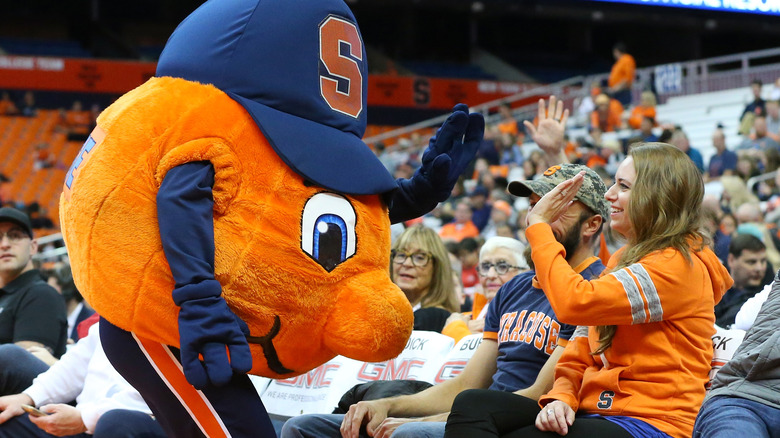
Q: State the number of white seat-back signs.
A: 4